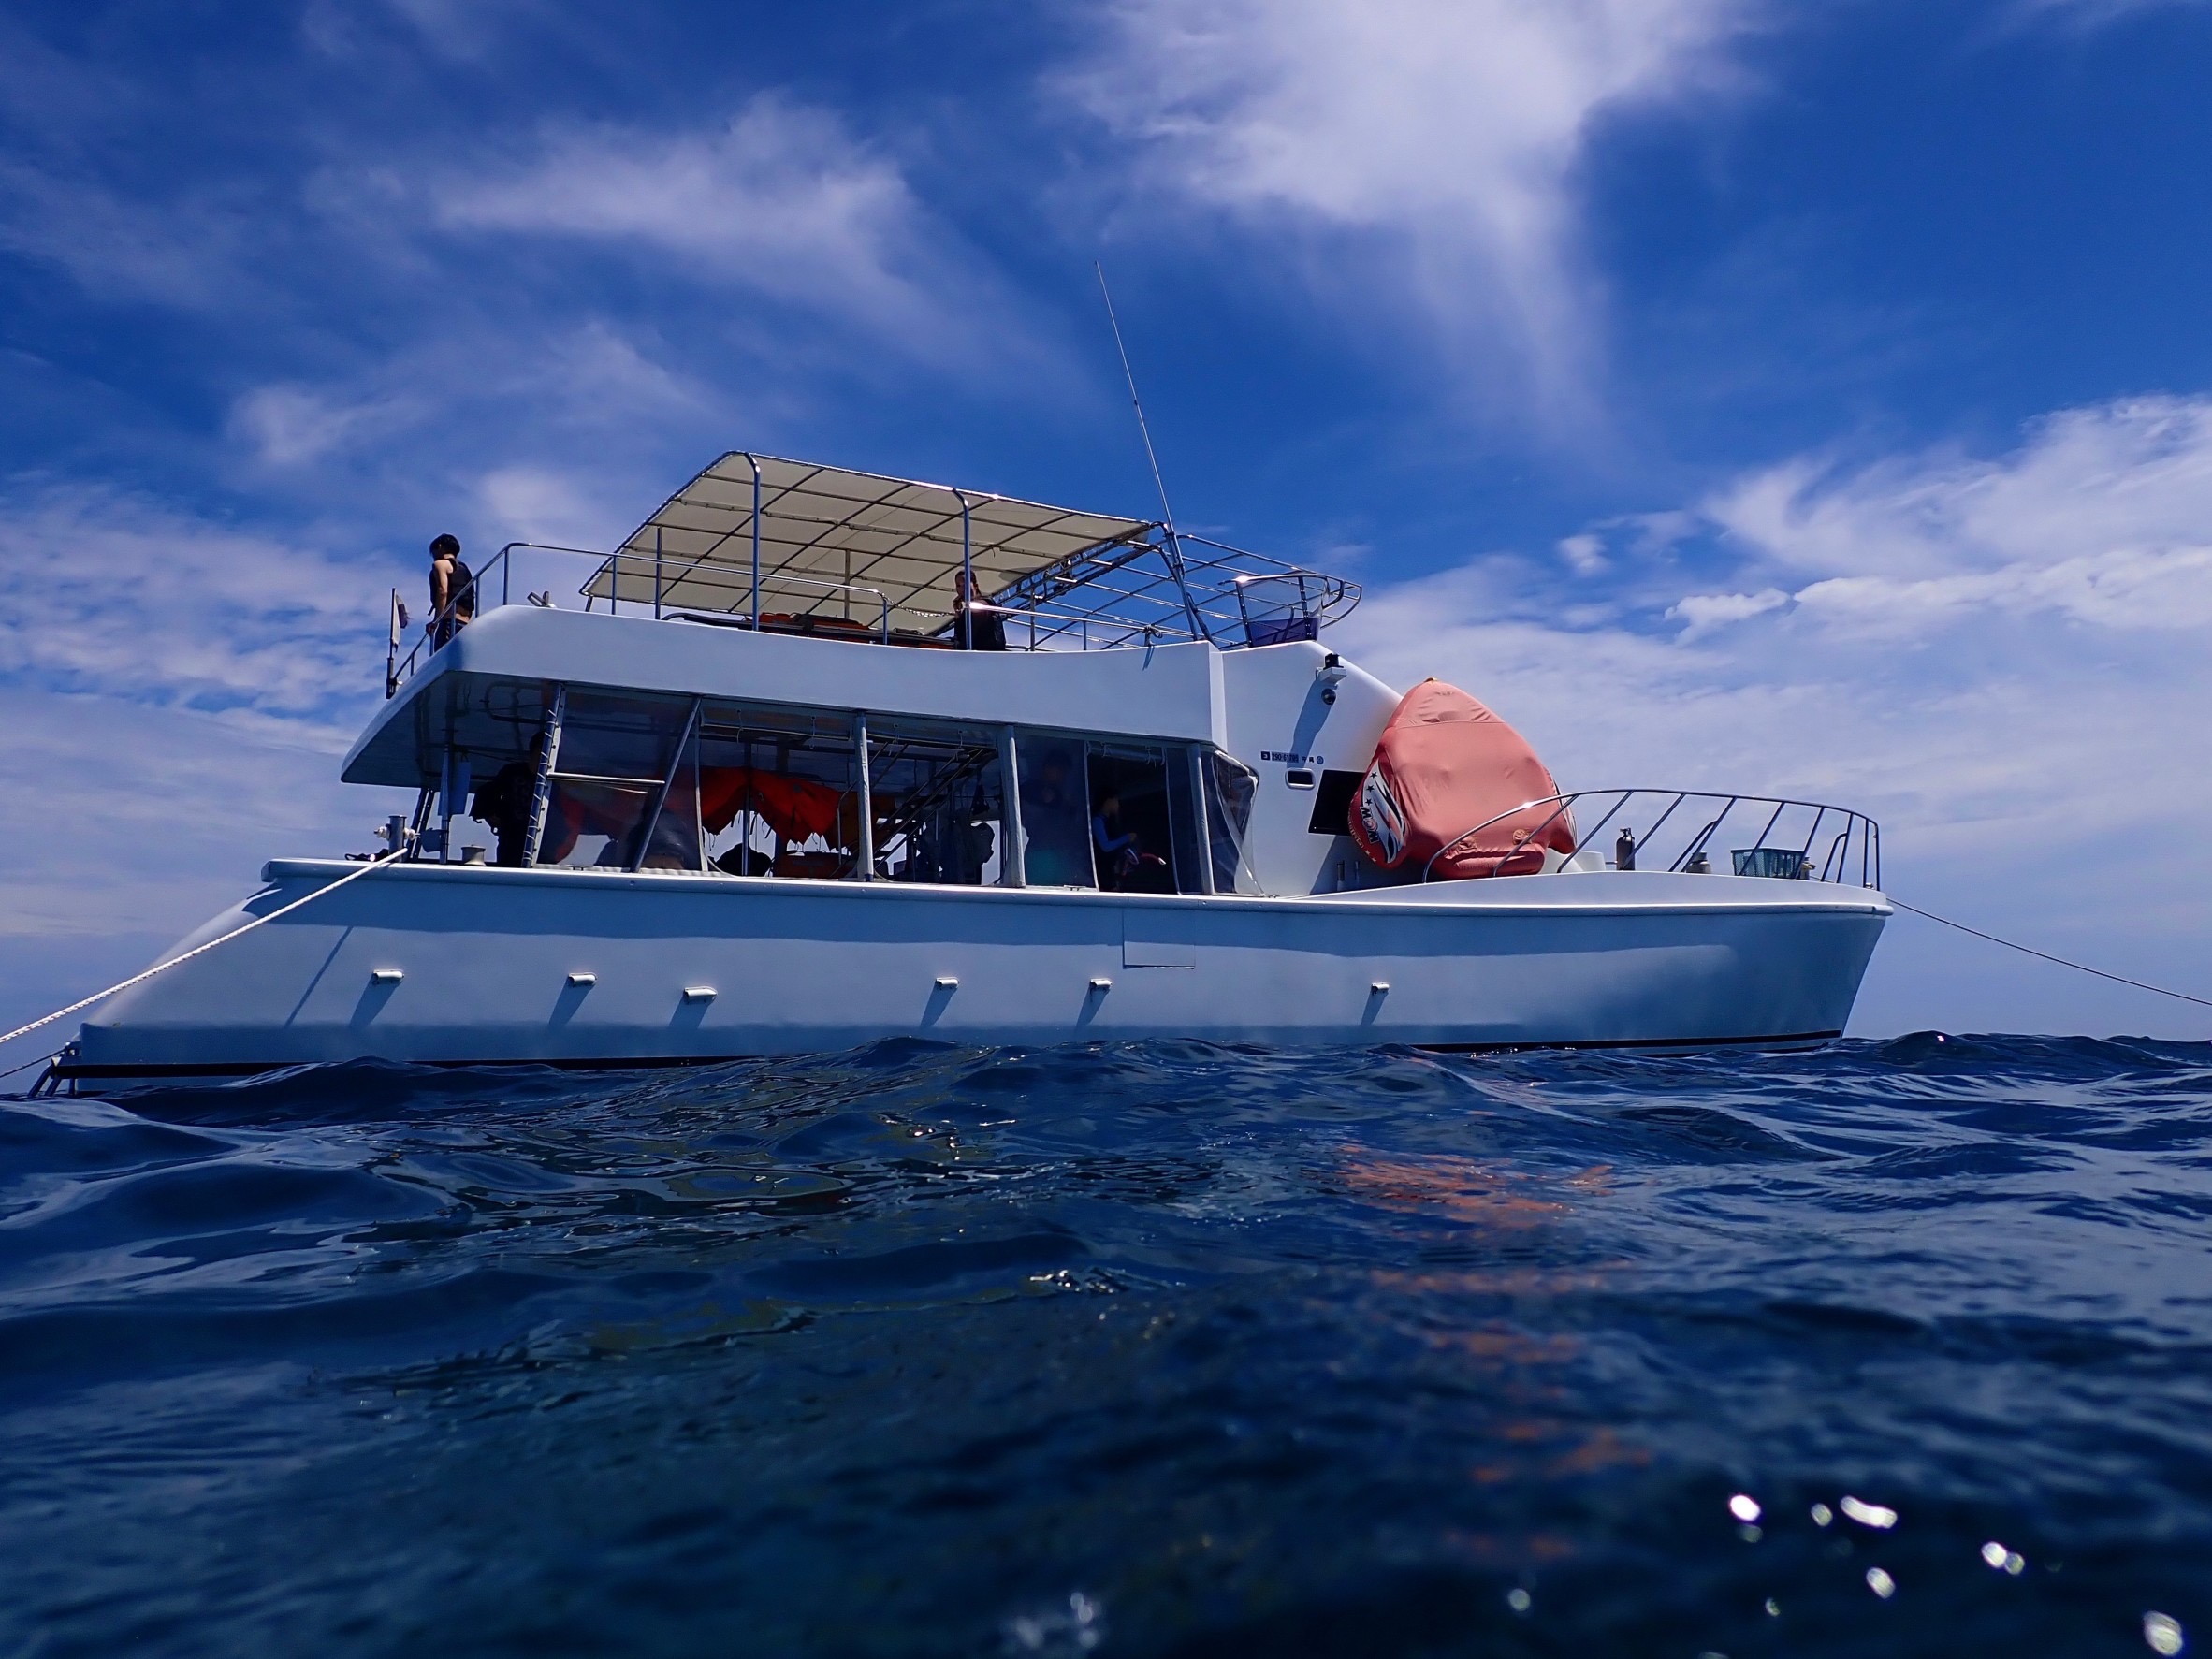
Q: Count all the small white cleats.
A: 6